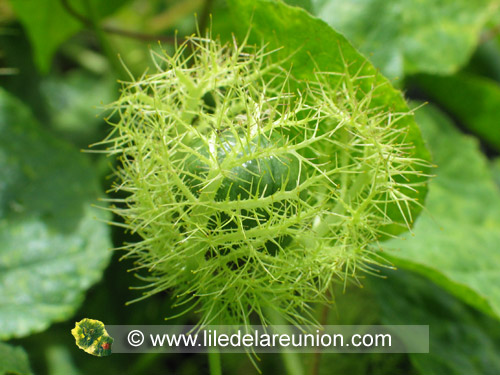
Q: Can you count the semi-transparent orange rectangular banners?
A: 0